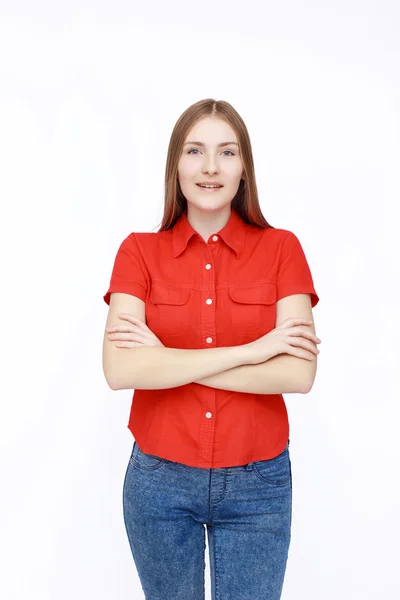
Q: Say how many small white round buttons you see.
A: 5